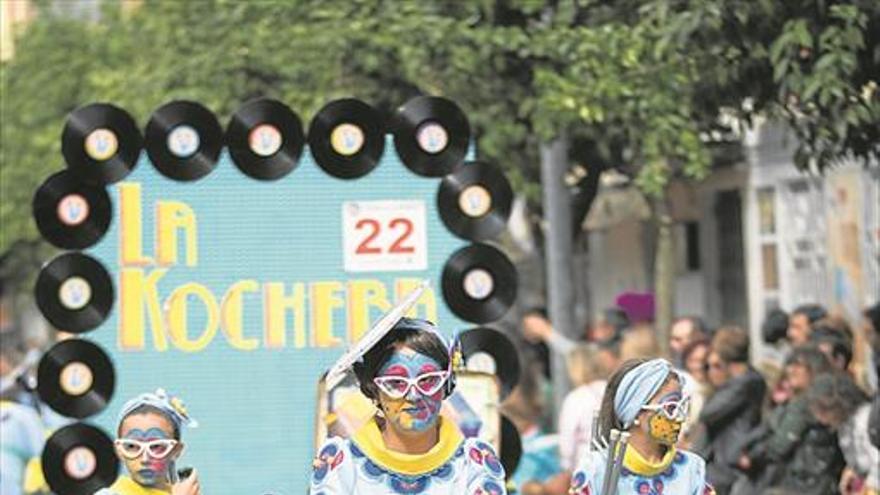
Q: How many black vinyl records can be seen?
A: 13